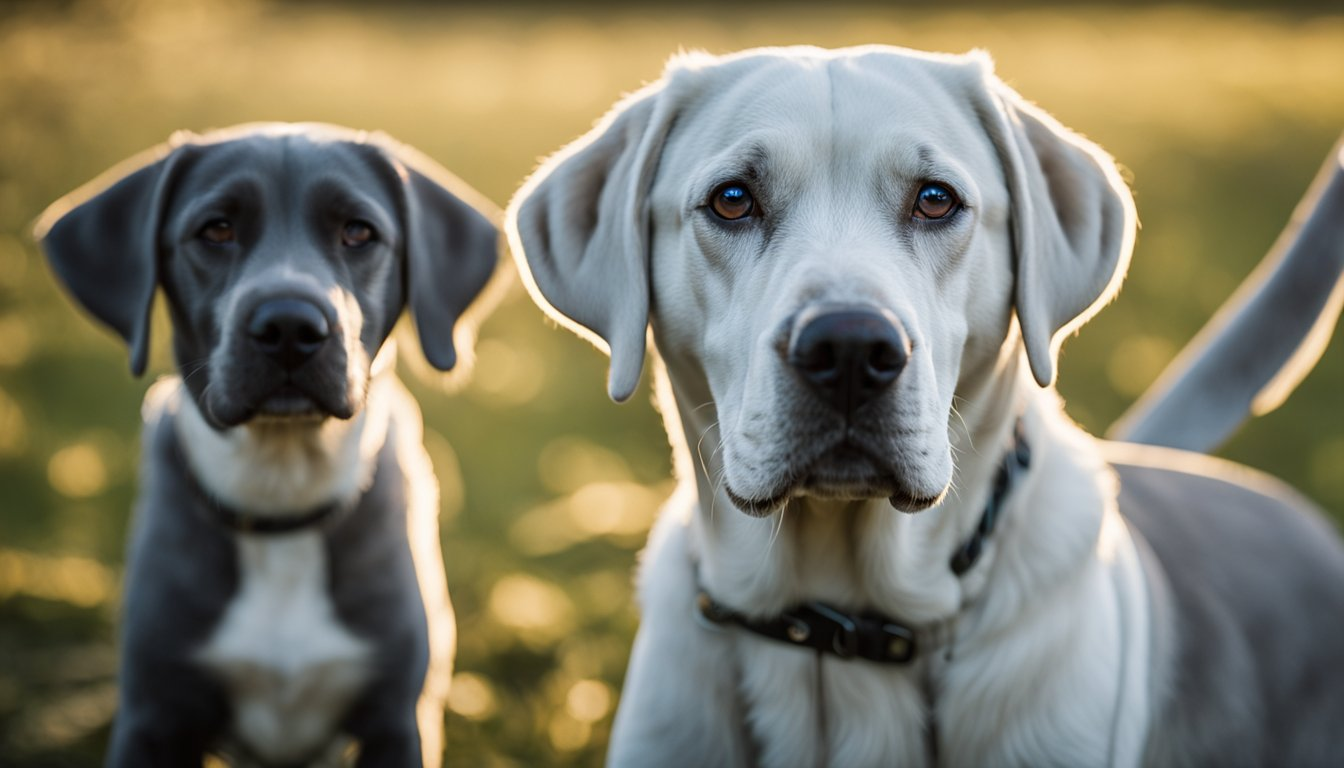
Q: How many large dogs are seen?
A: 1